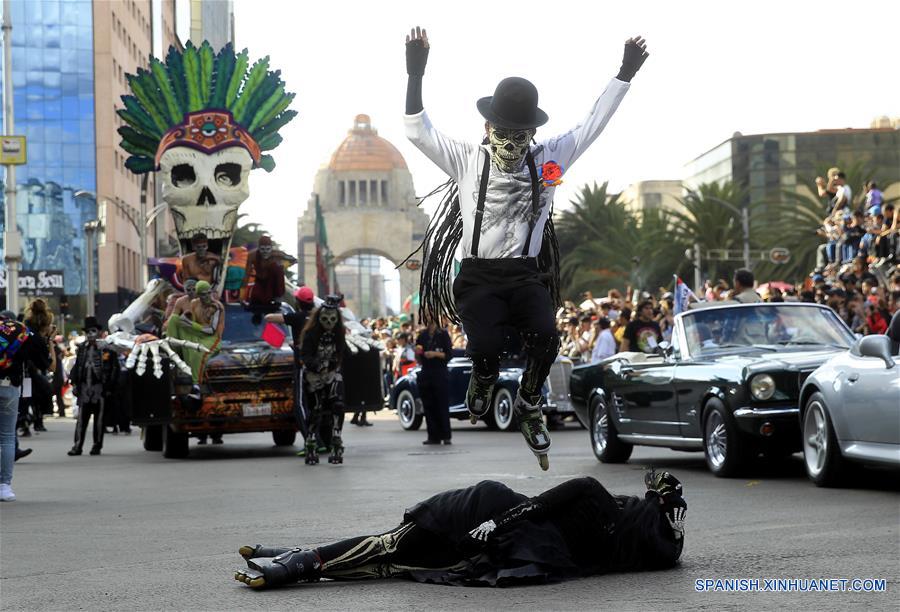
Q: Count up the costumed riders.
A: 4